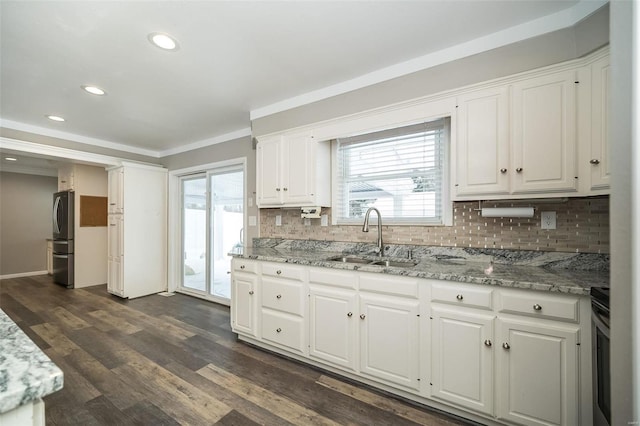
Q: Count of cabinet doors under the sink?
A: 2